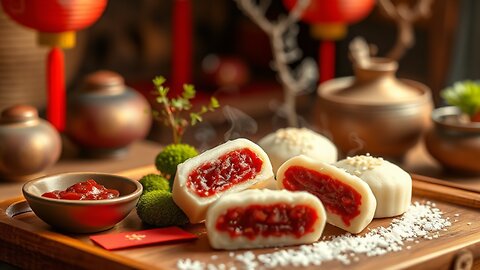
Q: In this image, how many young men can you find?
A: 0